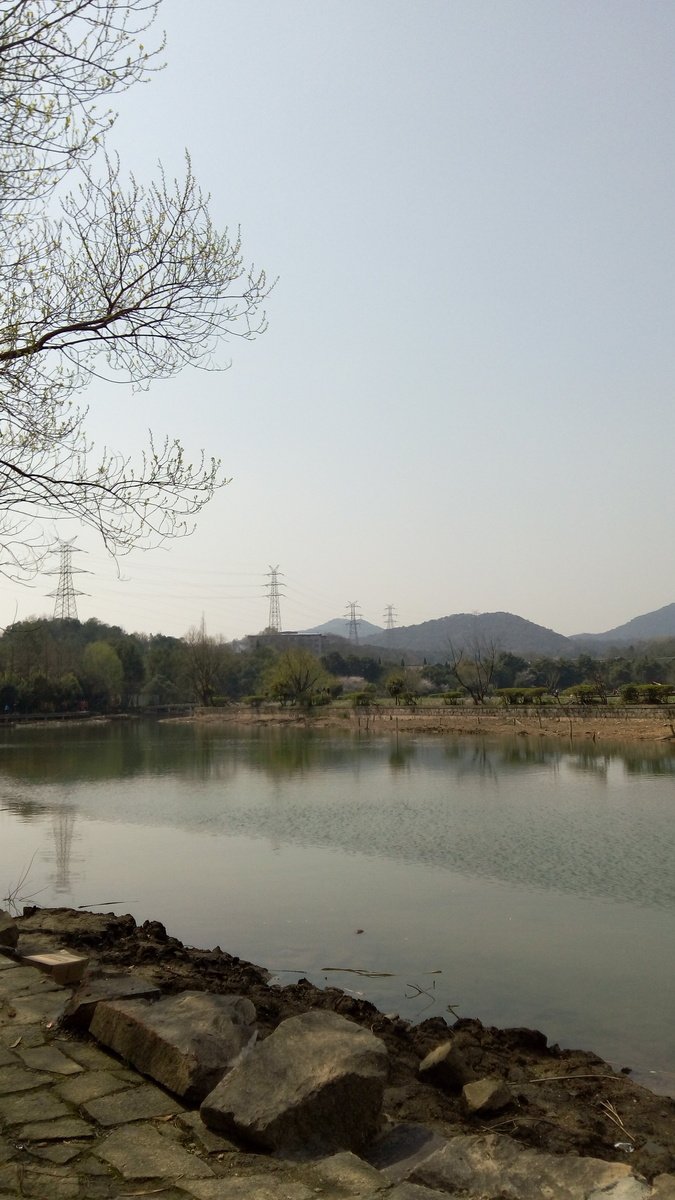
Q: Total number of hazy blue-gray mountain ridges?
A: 3